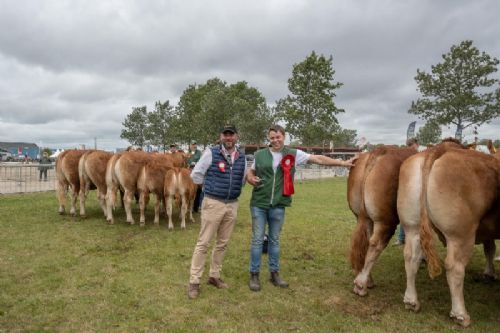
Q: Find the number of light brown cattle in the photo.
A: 7